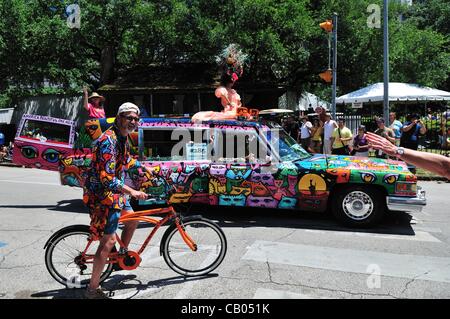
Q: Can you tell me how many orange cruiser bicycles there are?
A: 1